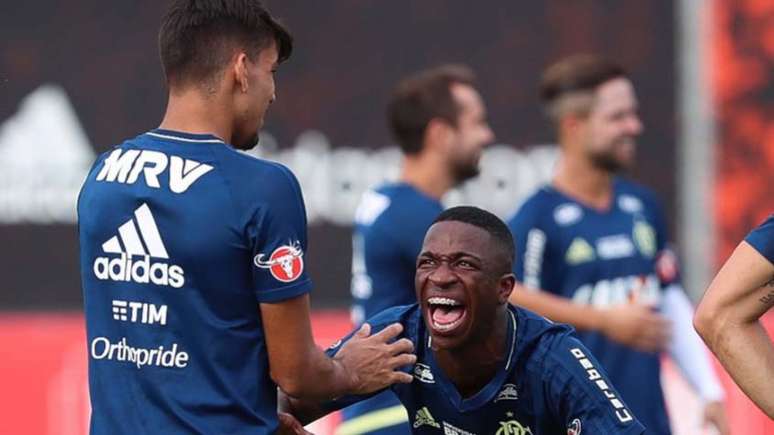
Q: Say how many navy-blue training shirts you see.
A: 5